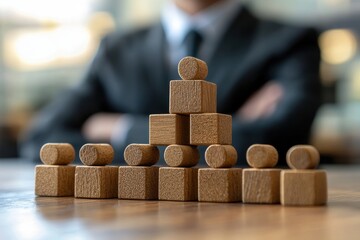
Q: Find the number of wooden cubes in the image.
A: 10